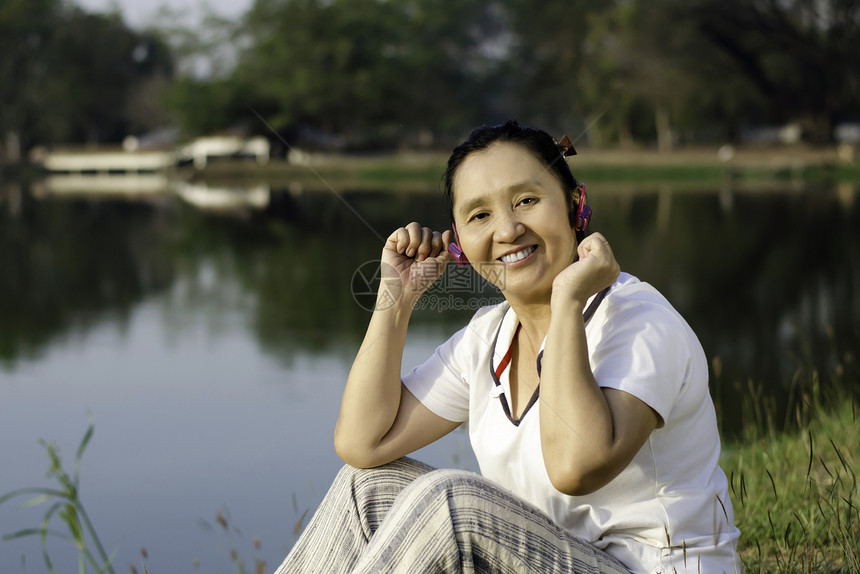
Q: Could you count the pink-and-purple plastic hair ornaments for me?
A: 2